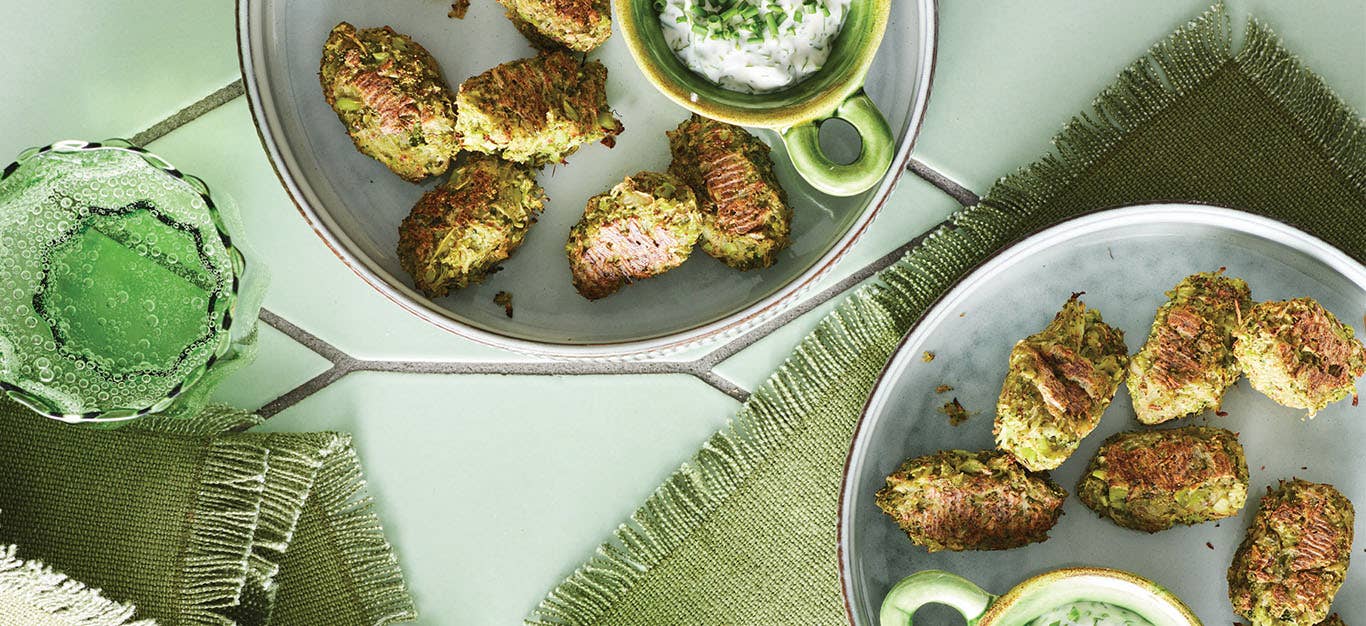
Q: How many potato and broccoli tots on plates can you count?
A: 12